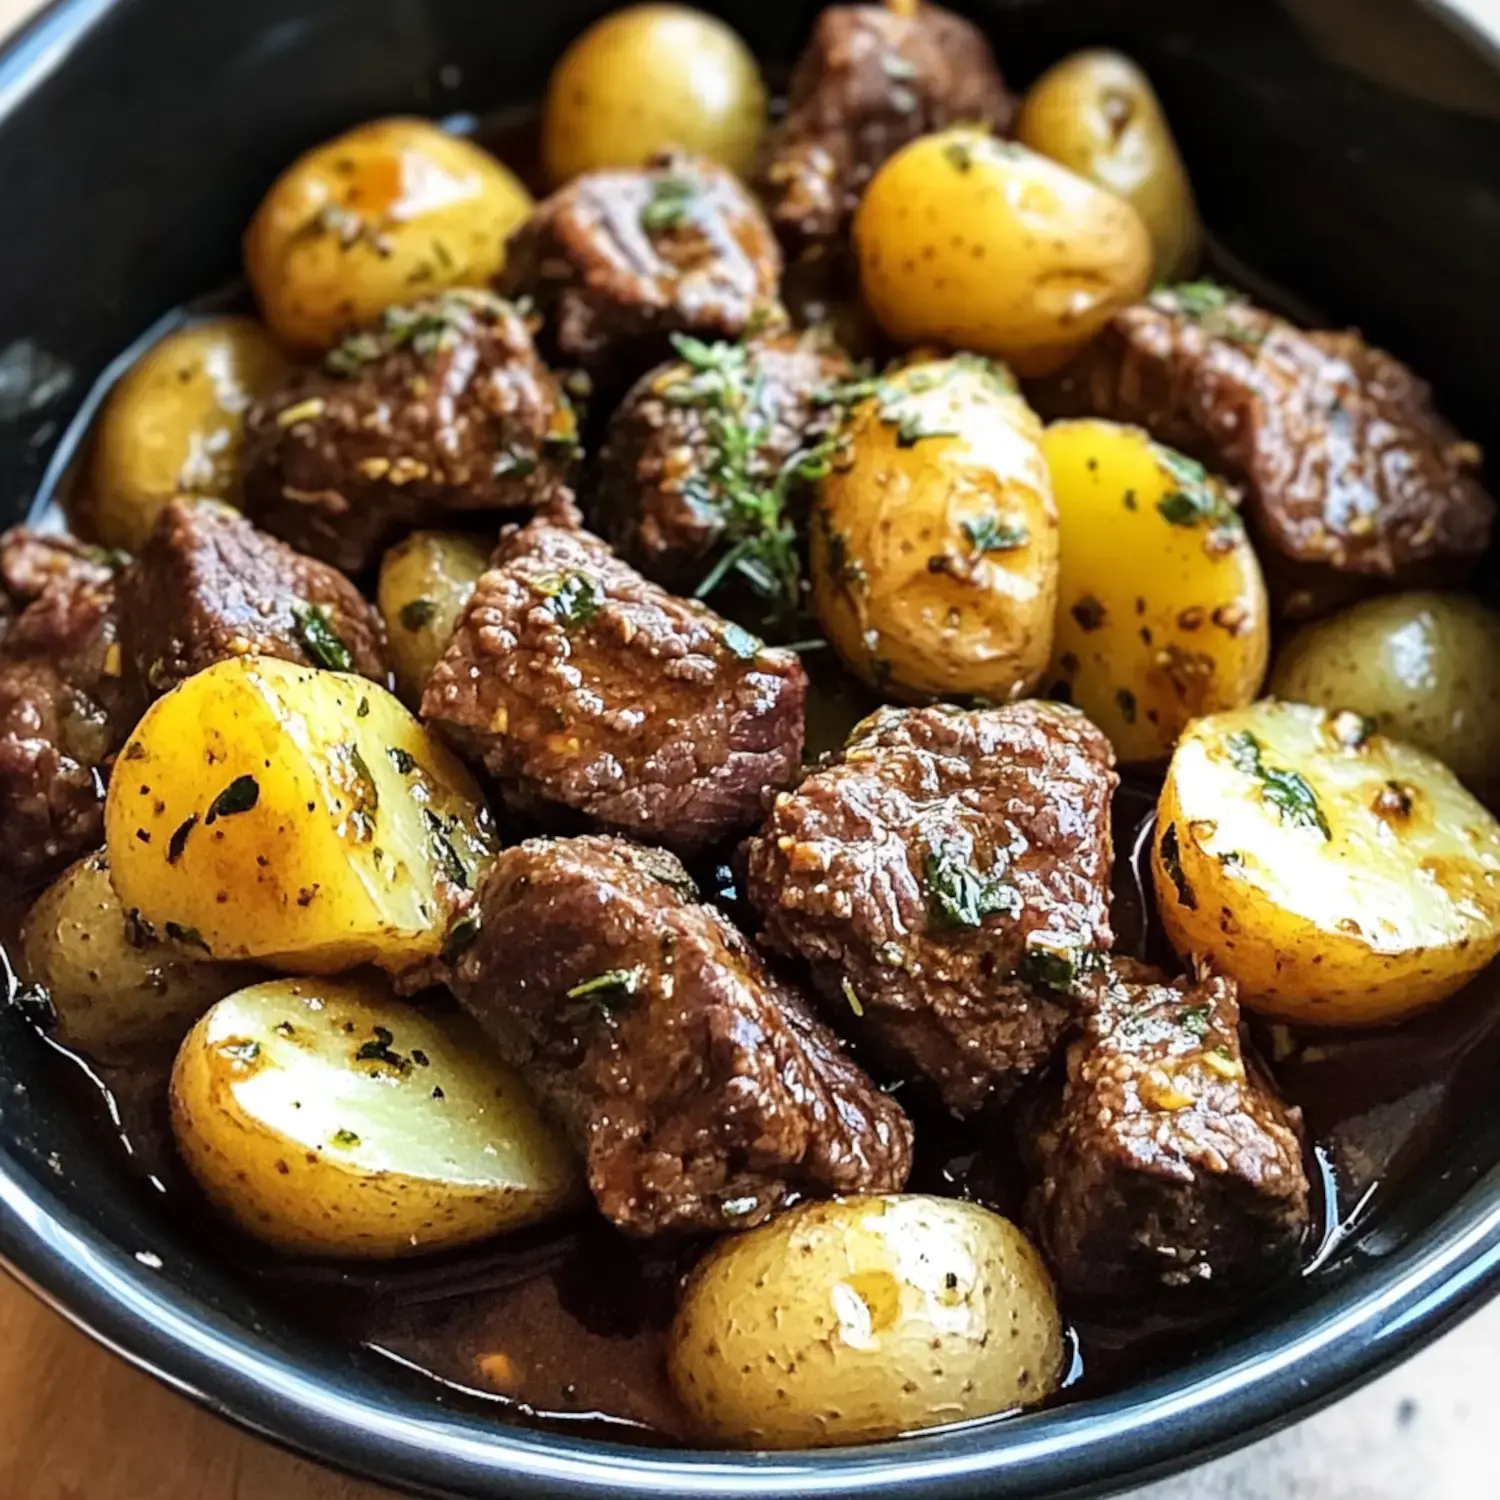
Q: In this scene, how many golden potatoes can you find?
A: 14